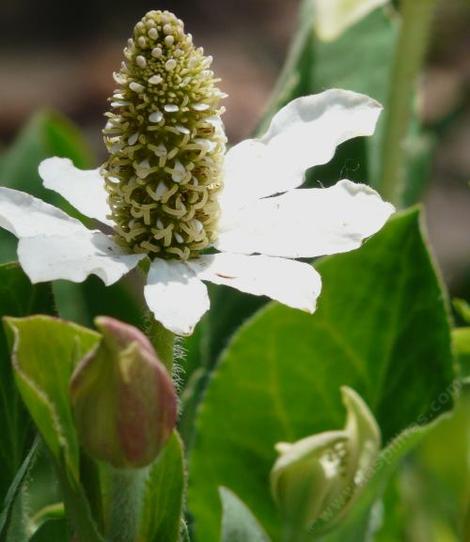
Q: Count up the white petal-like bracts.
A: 7